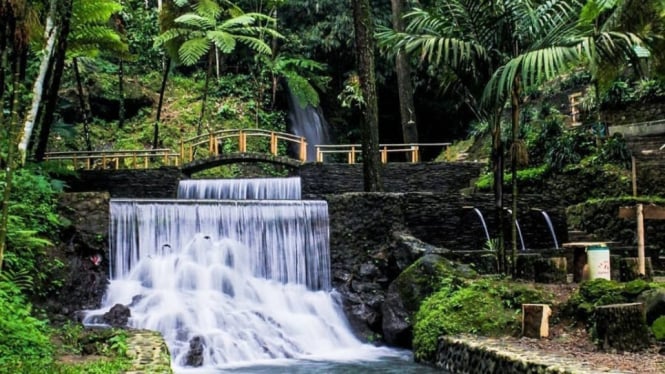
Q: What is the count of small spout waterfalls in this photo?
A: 3